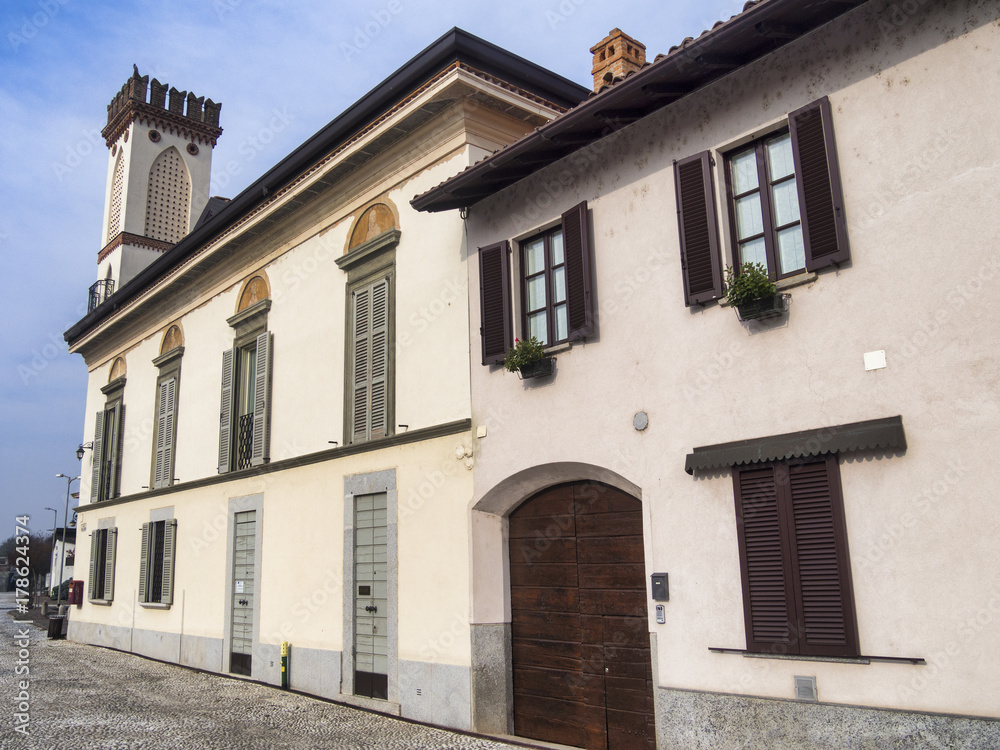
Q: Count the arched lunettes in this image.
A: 4